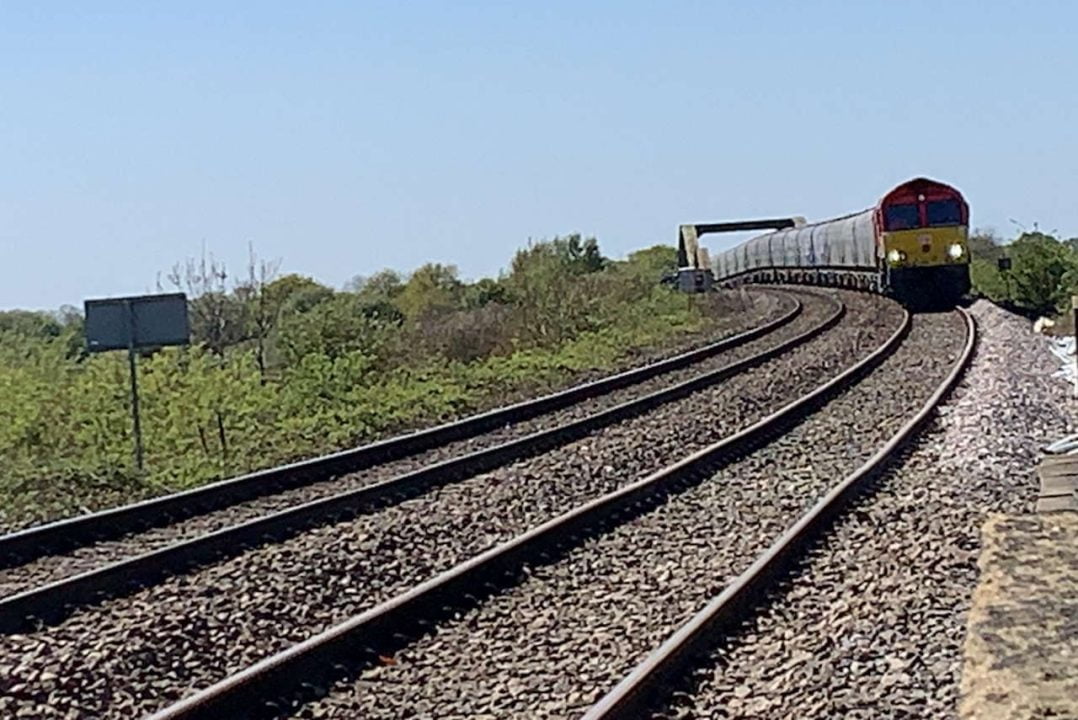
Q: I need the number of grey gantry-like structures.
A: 1